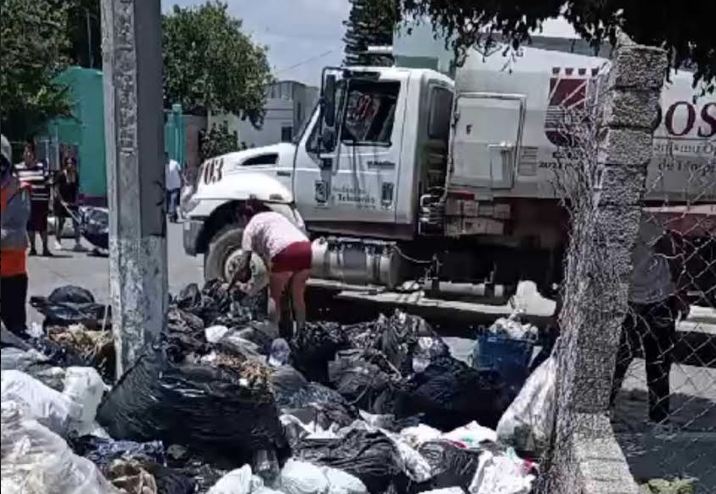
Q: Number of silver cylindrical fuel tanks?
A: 1